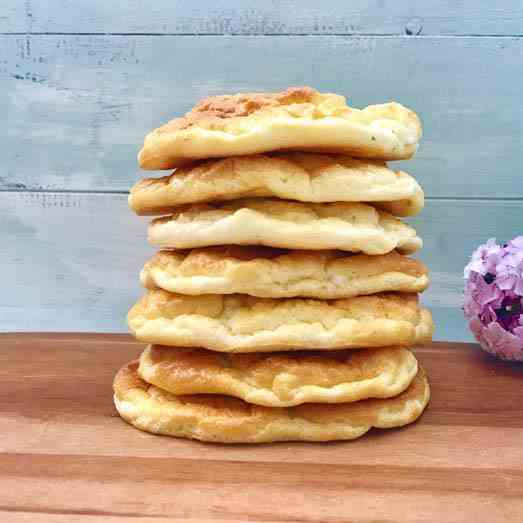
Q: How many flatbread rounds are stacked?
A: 7